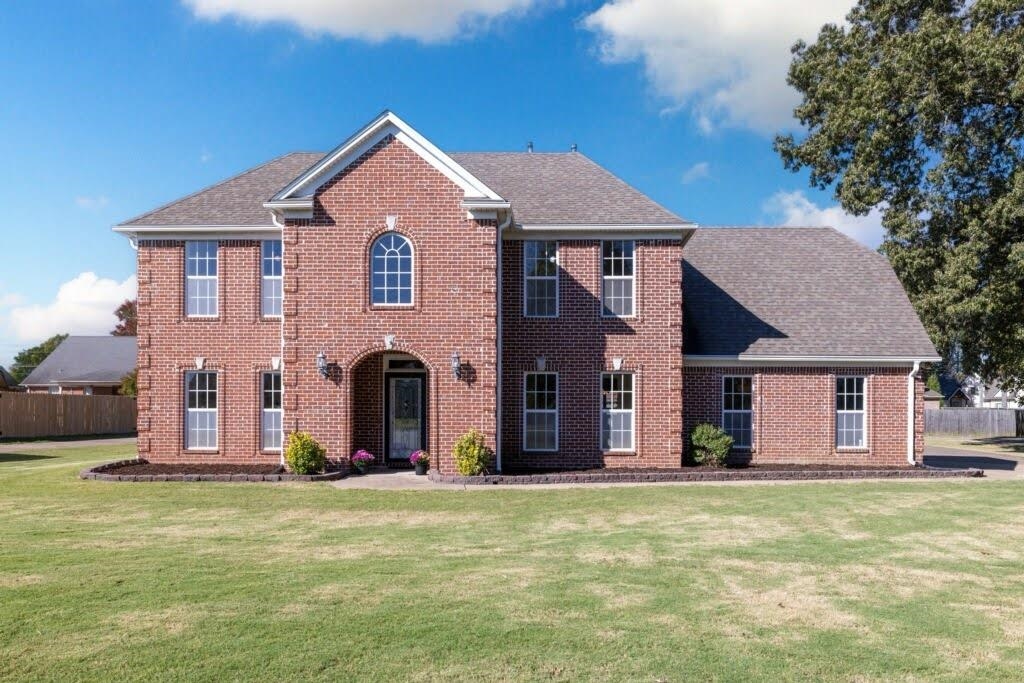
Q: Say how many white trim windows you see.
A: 11